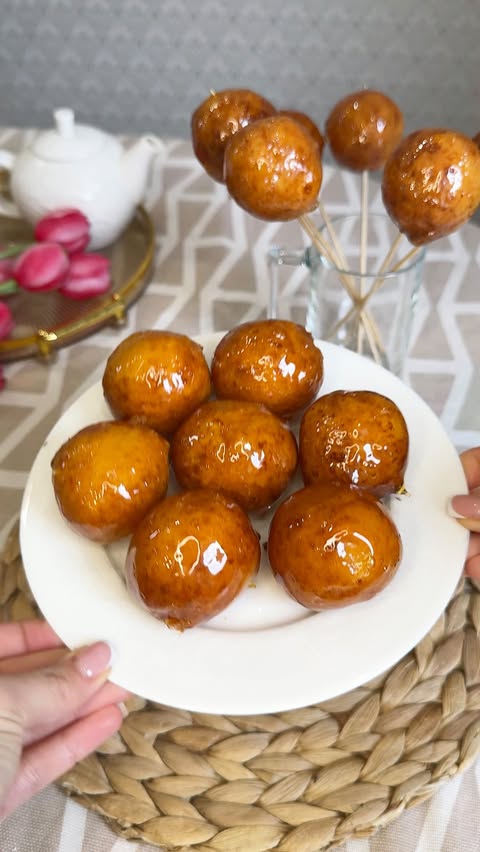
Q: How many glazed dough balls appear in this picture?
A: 12